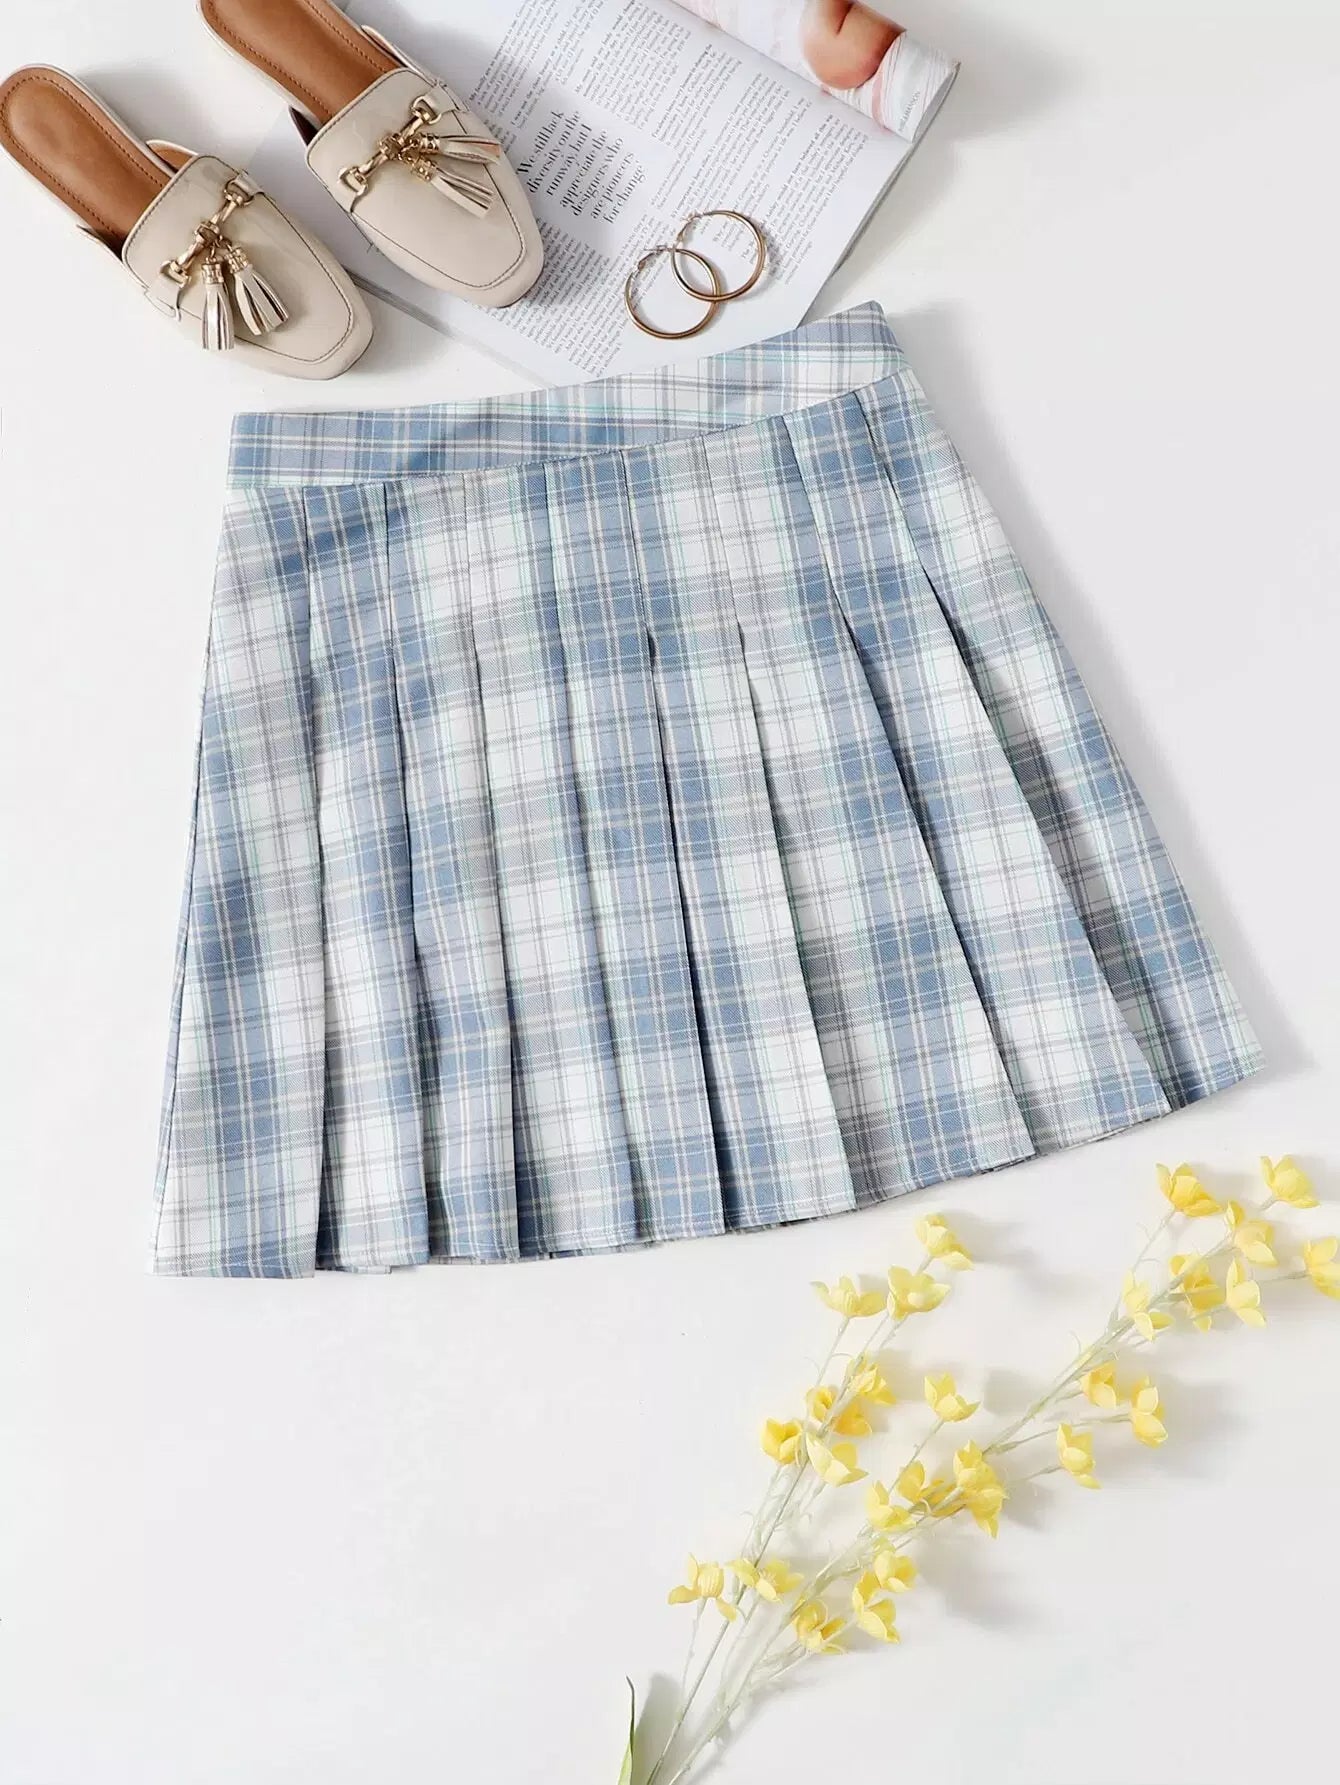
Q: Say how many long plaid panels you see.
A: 9